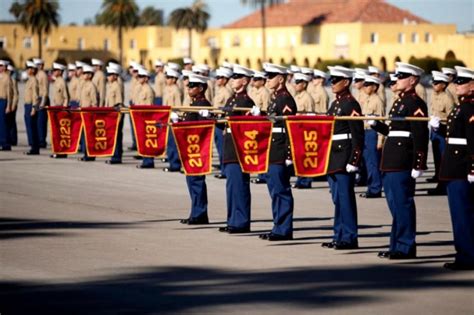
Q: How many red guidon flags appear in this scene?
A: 6